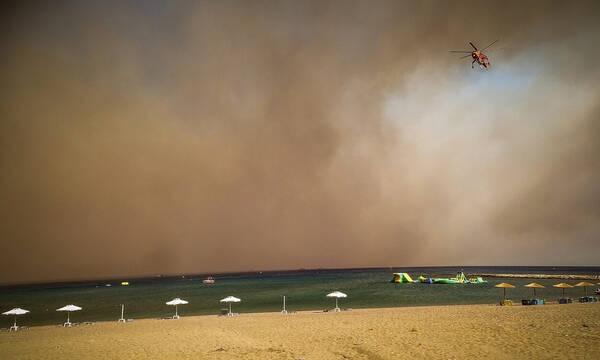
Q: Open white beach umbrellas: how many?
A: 5